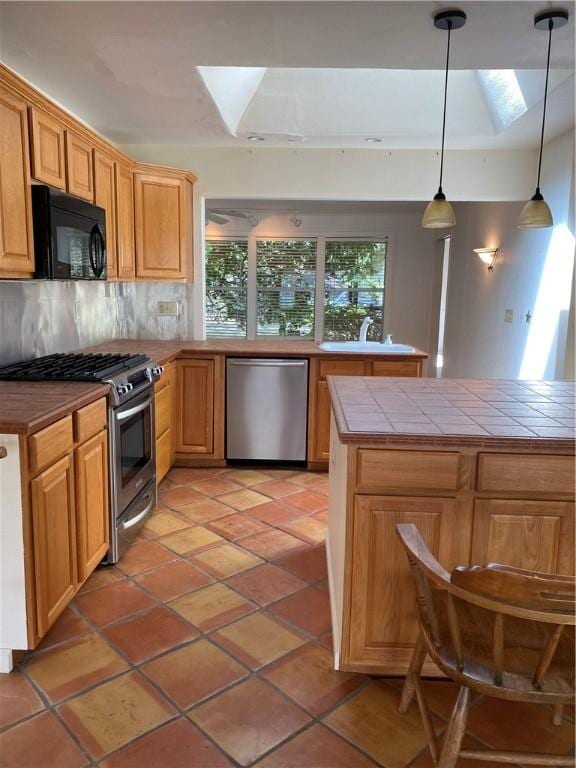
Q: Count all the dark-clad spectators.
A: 0